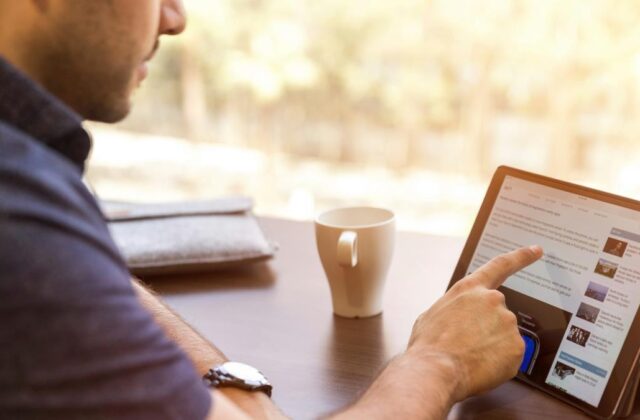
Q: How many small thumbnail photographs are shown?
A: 6